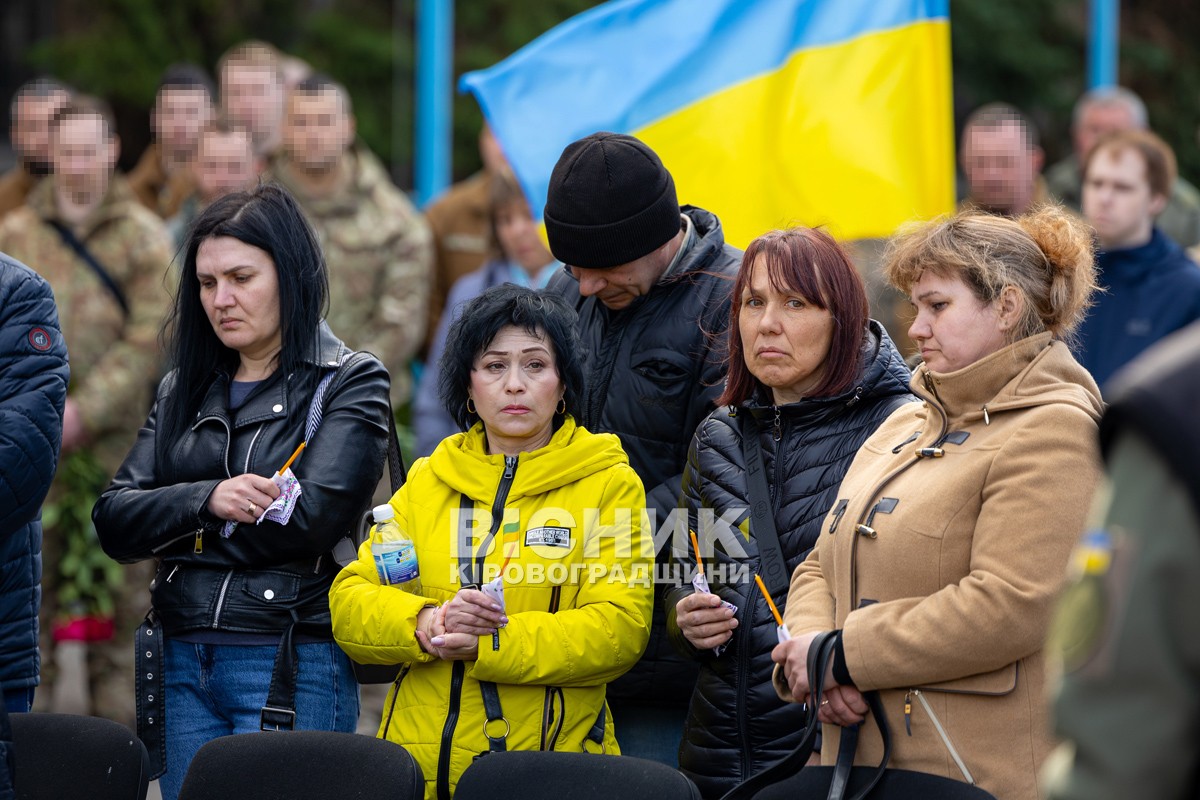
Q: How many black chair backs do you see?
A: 4